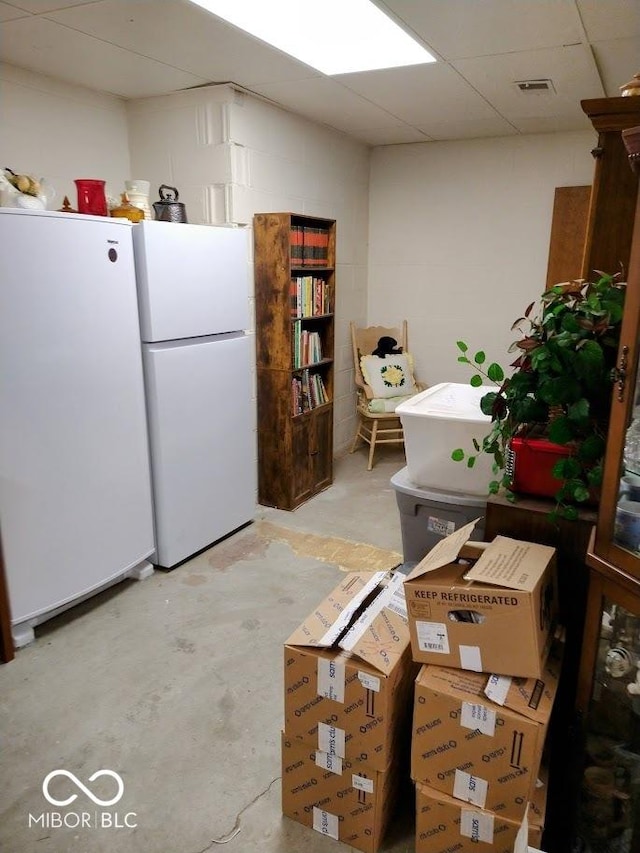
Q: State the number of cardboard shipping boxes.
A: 5